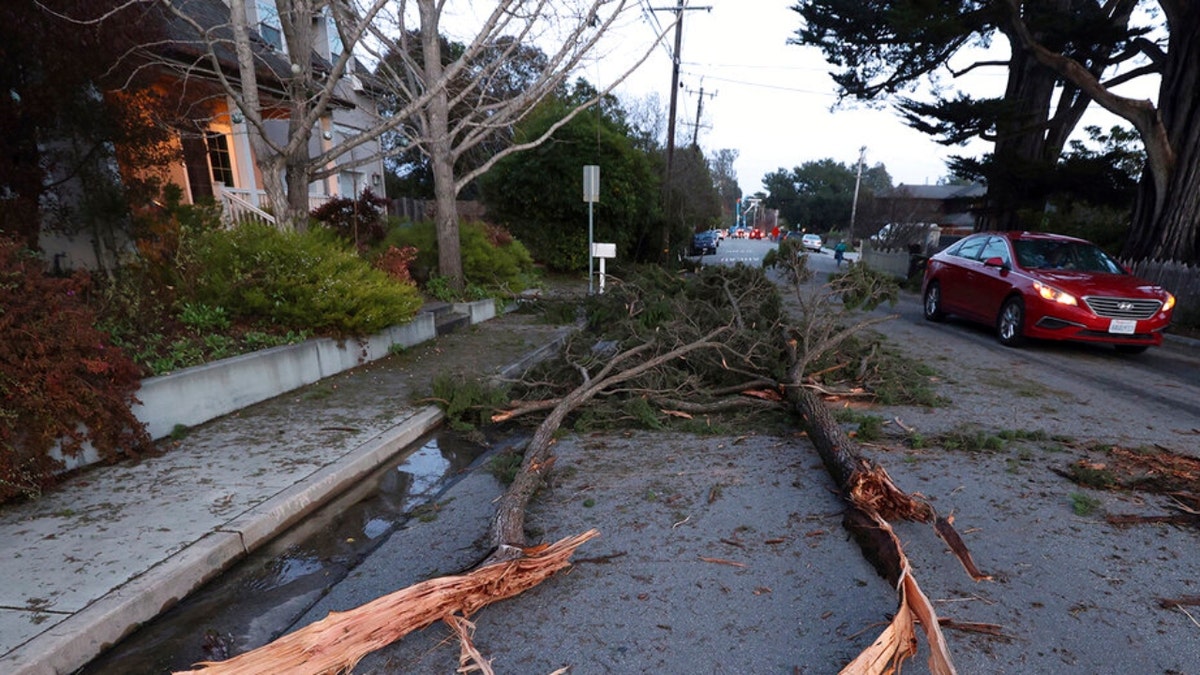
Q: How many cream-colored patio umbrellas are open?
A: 0